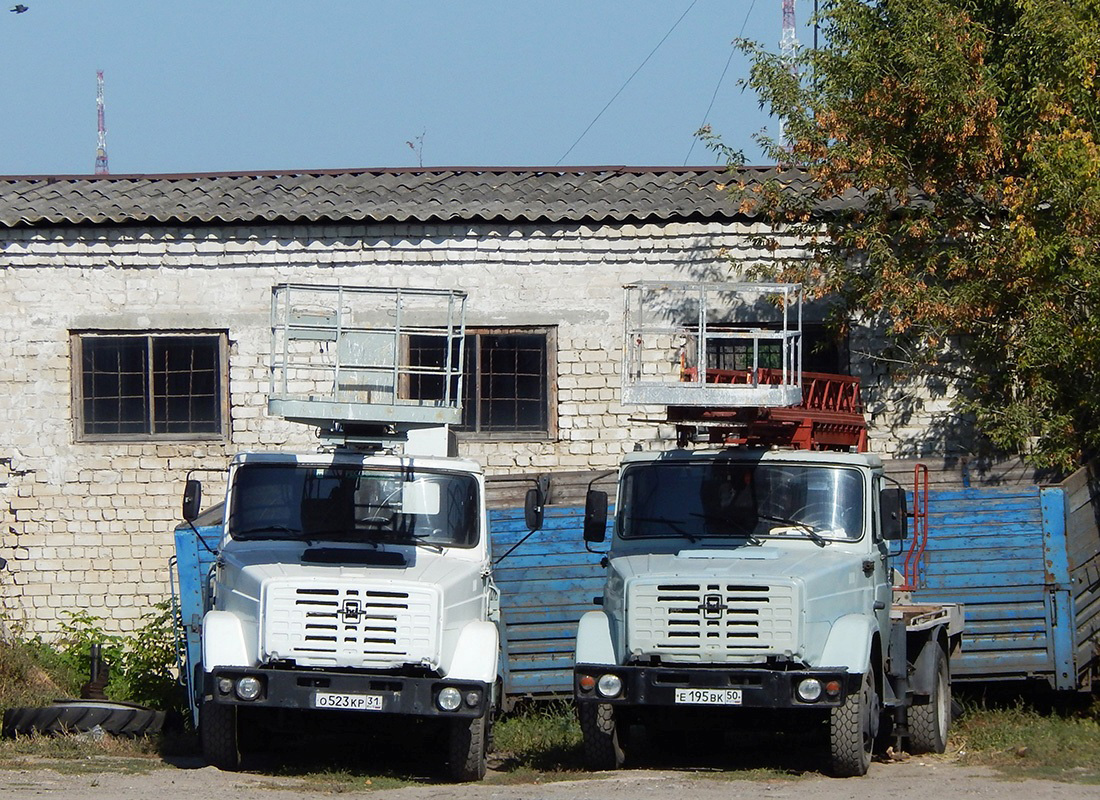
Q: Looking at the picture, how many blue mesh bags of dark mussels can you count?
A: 0